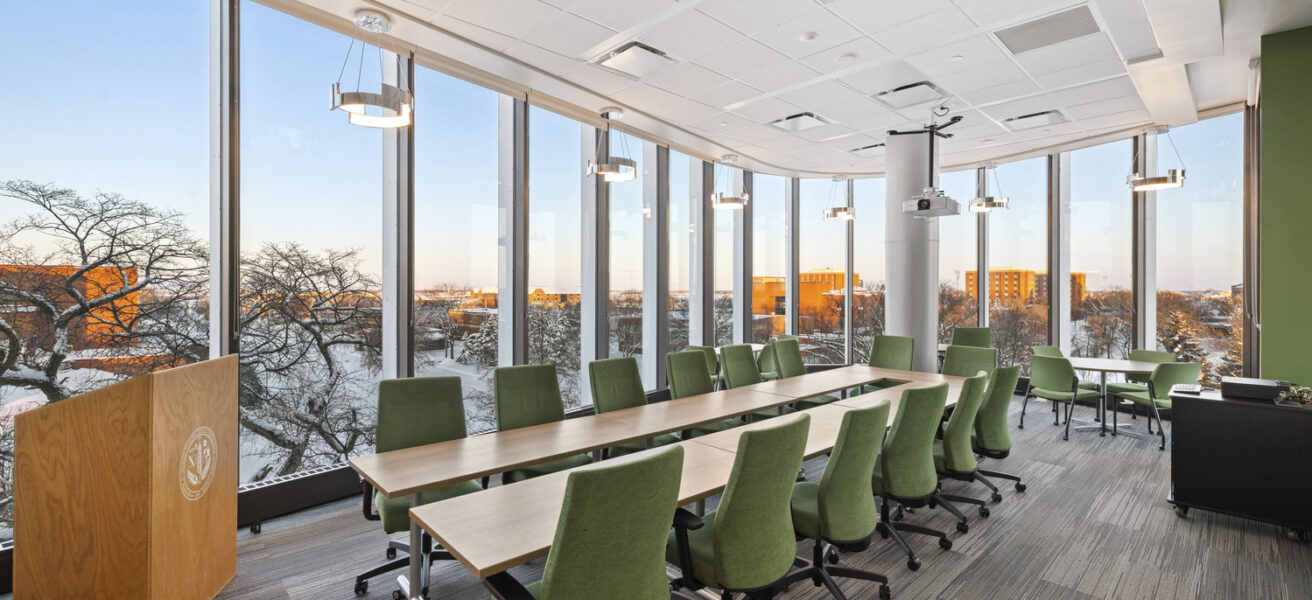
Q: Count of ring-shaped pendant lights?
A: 6